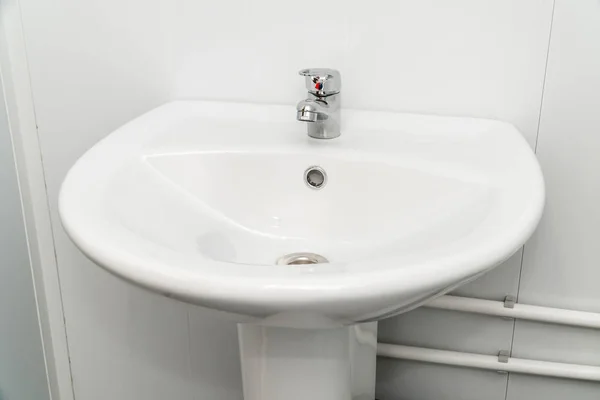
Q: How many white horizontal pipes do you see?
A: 2